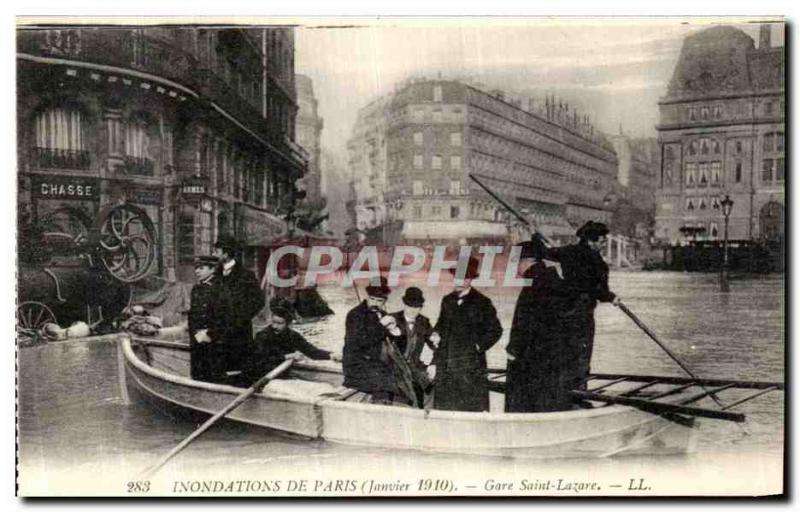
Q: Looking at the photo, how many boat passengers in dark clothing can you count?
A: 8